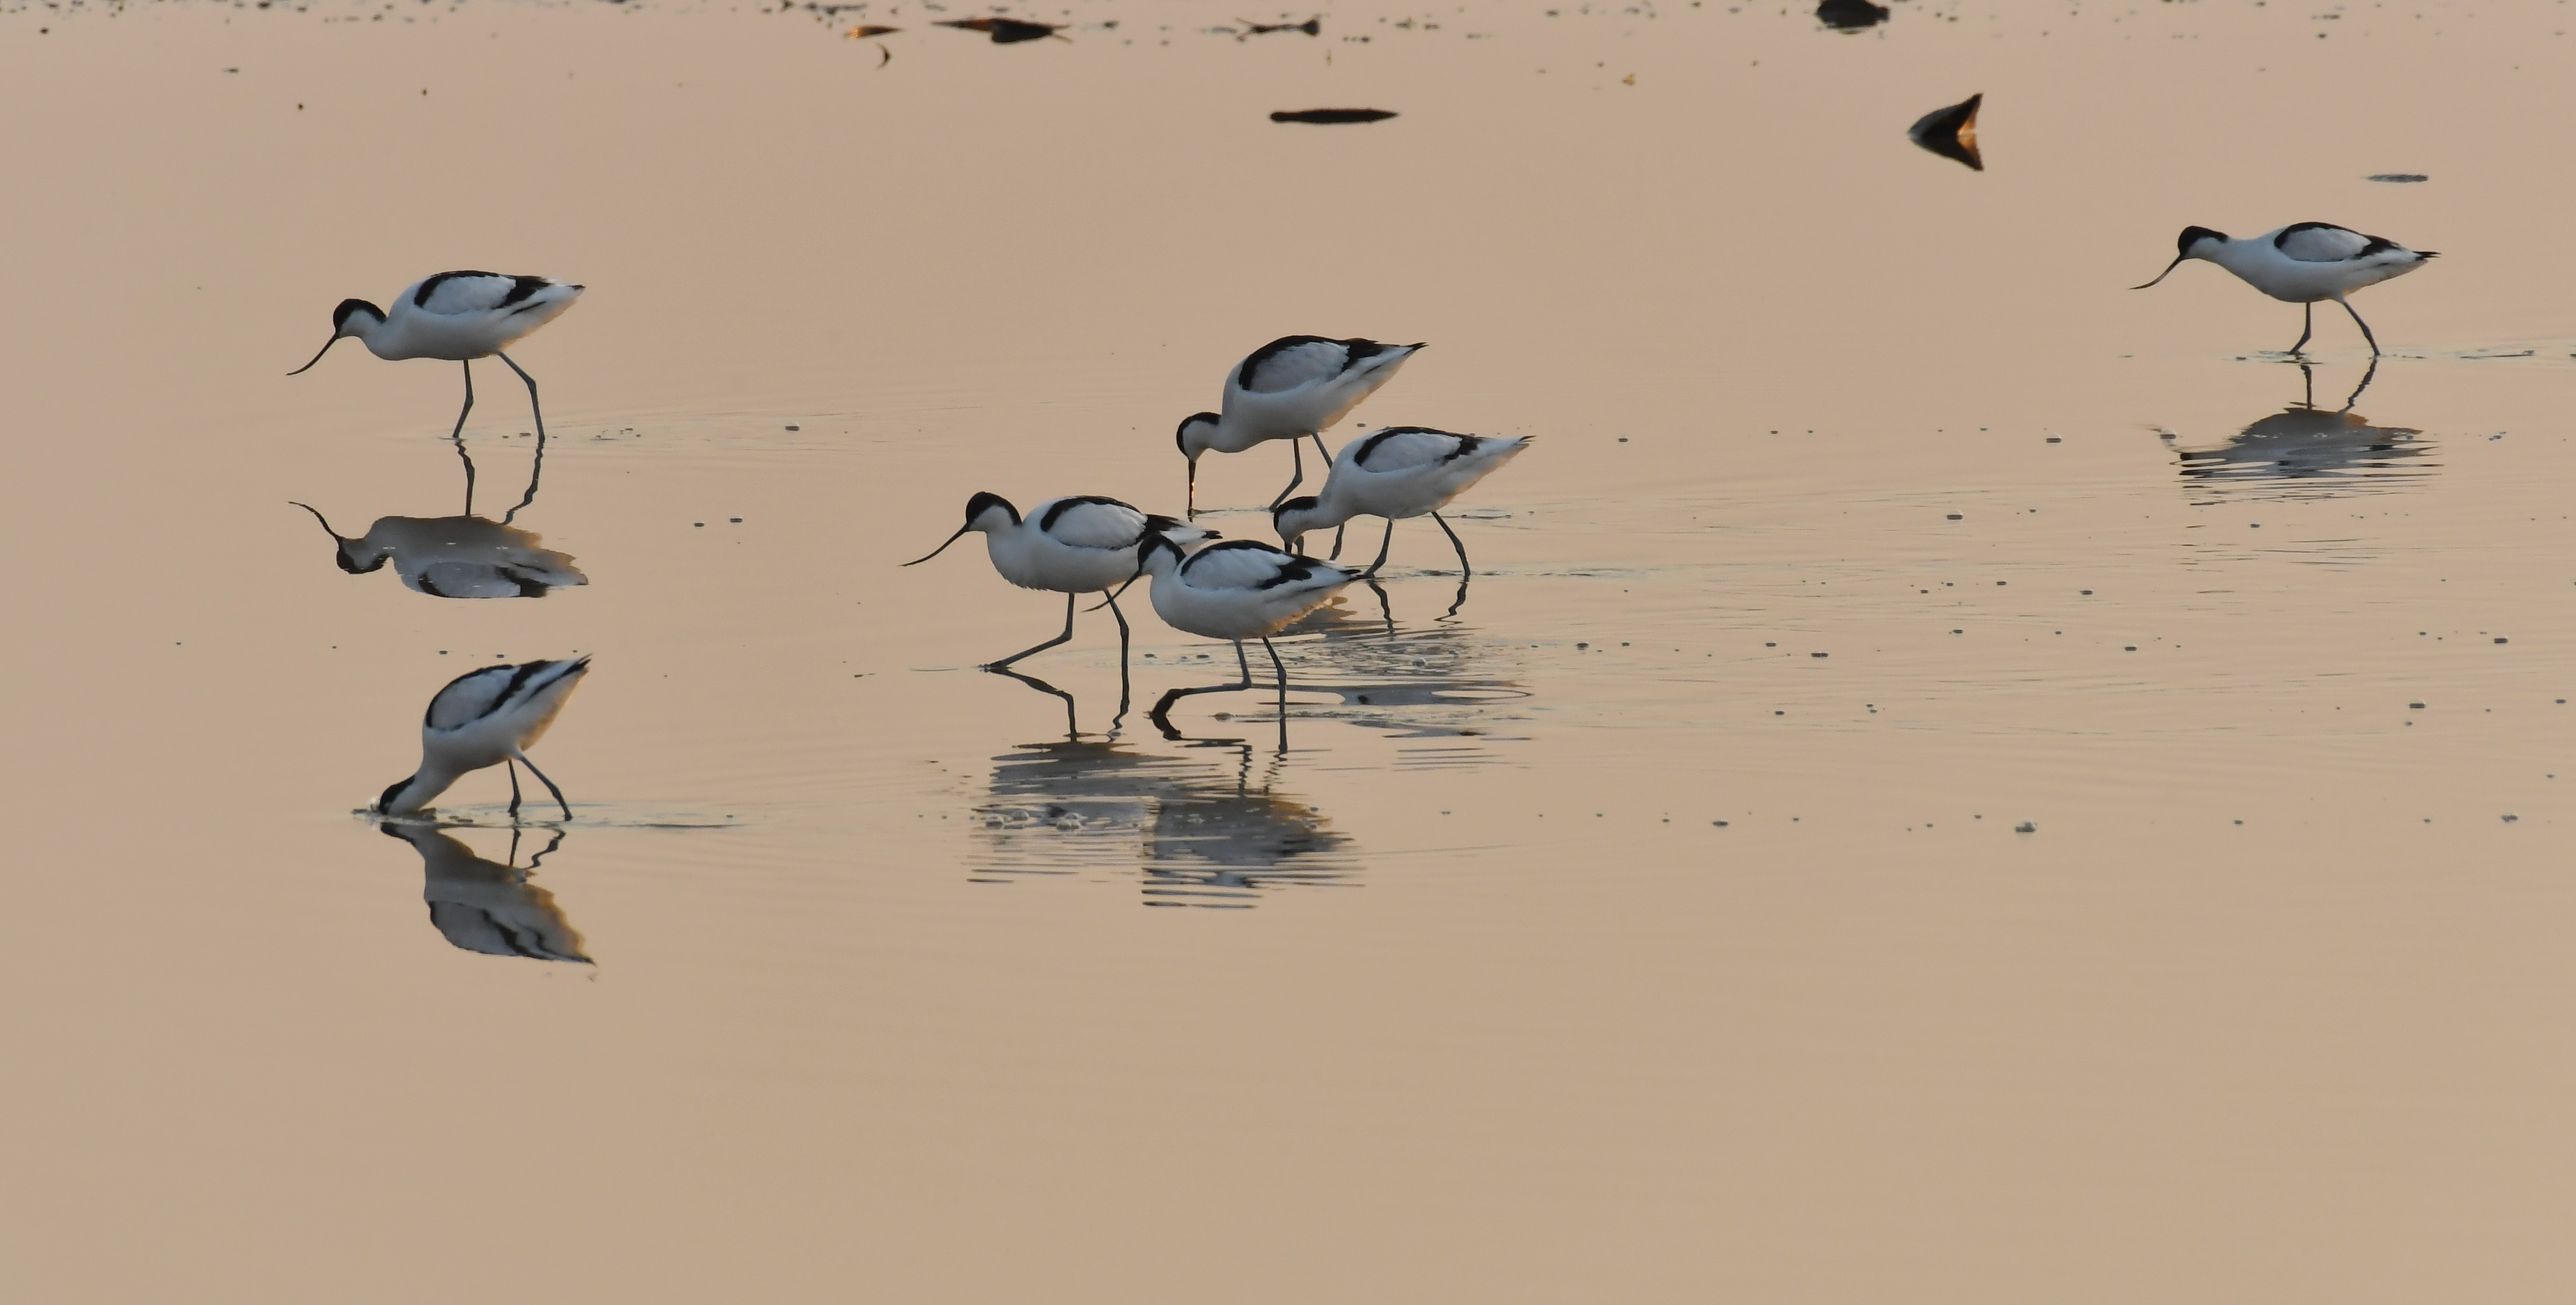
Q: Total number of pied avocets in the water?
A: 7